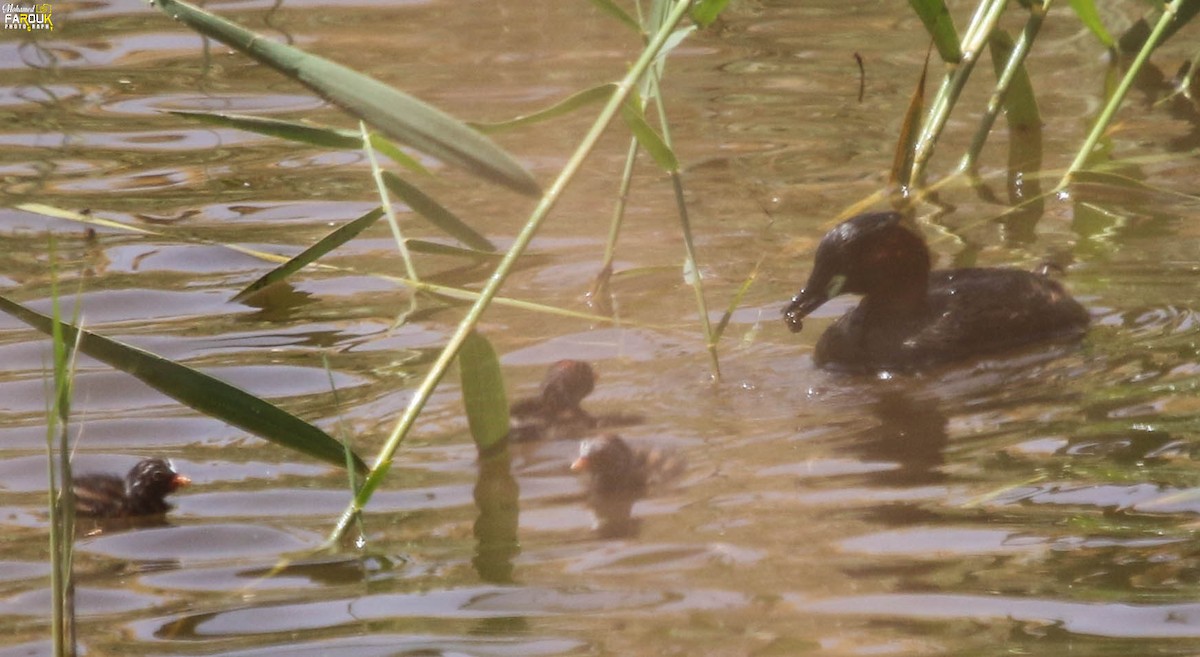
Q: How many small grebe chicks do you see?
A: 3